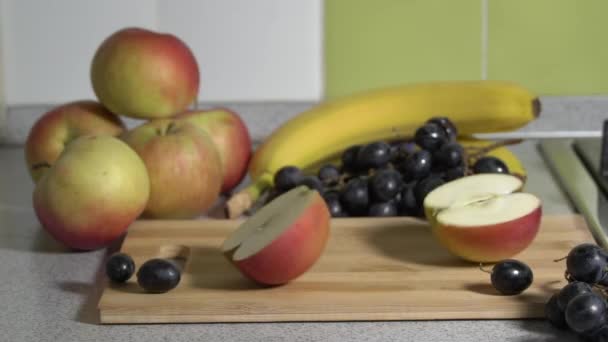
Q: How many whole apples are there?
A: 5